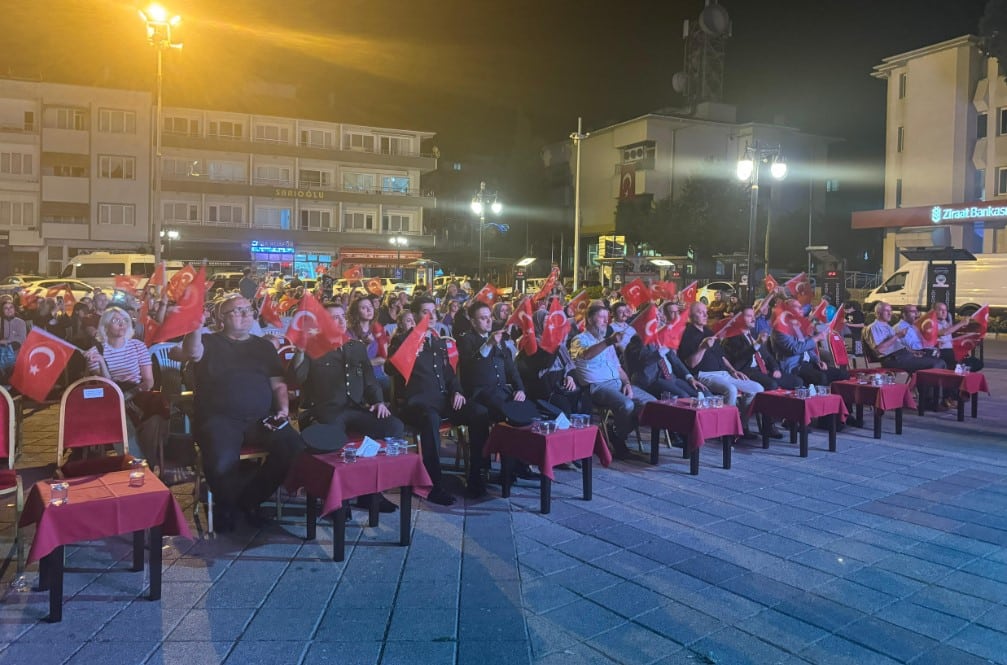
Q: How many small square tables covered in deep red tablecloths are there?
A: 7